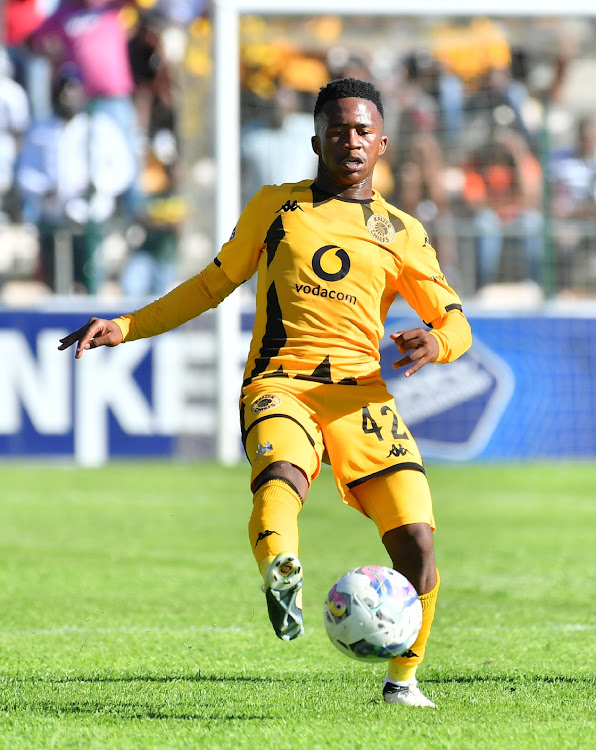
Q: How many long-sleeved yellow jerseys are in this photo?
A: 1